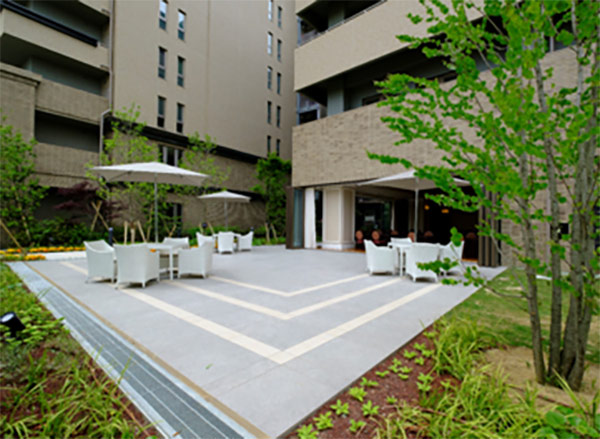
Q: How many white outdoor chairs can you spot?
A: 11